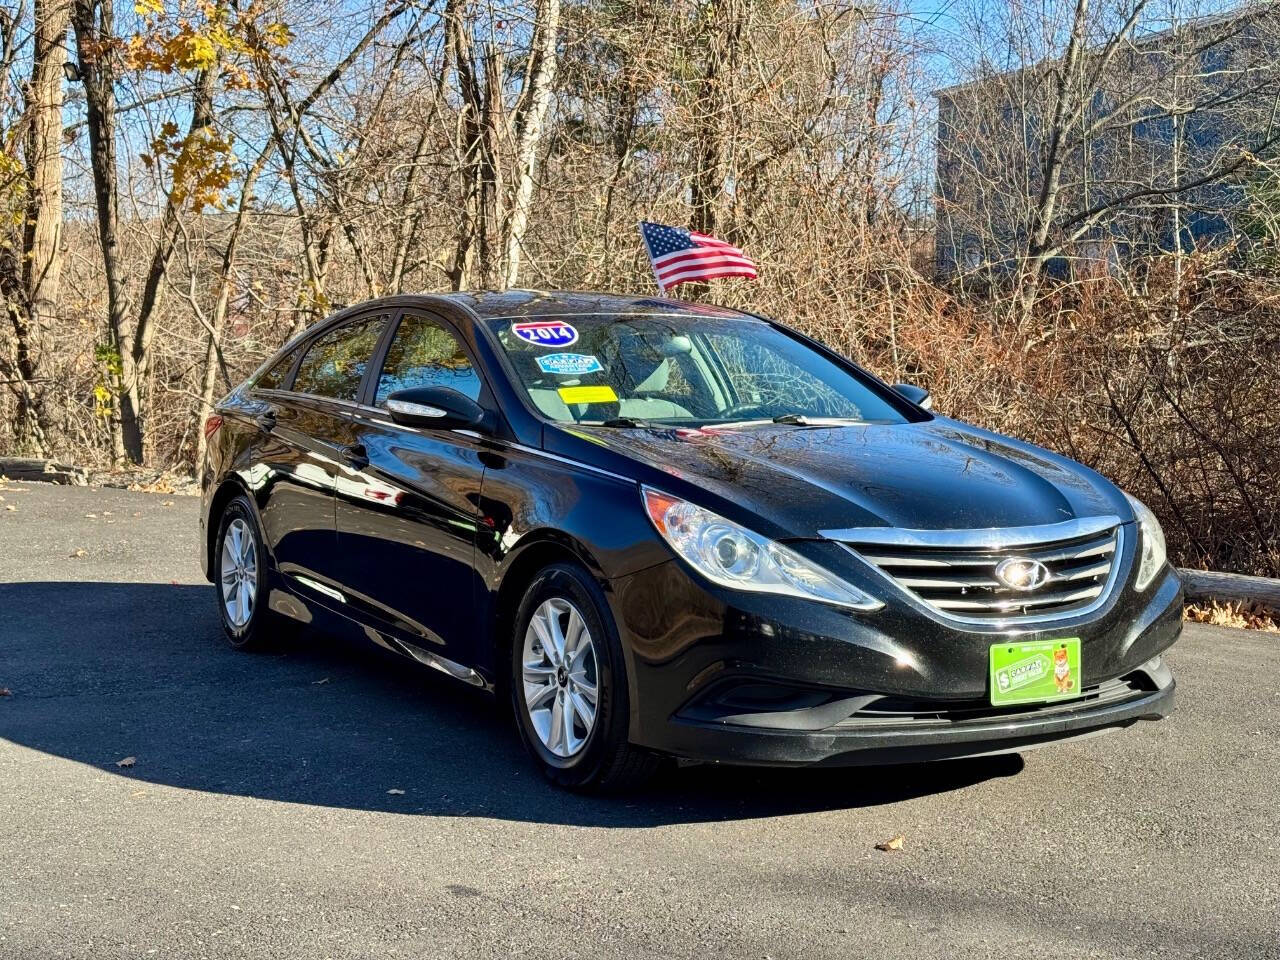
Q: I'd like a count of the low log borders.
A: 2